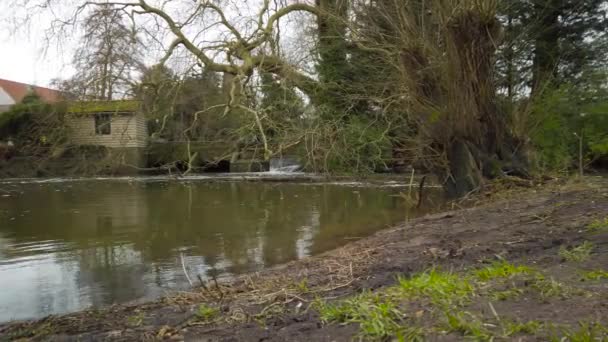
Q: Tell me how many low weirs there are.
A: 1